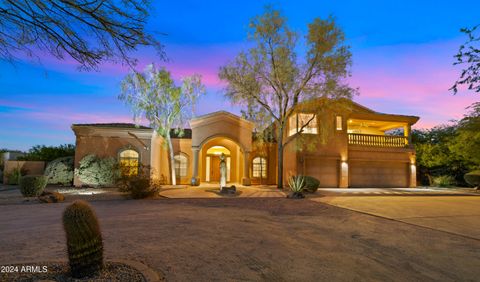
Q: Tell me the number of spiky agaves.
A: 1